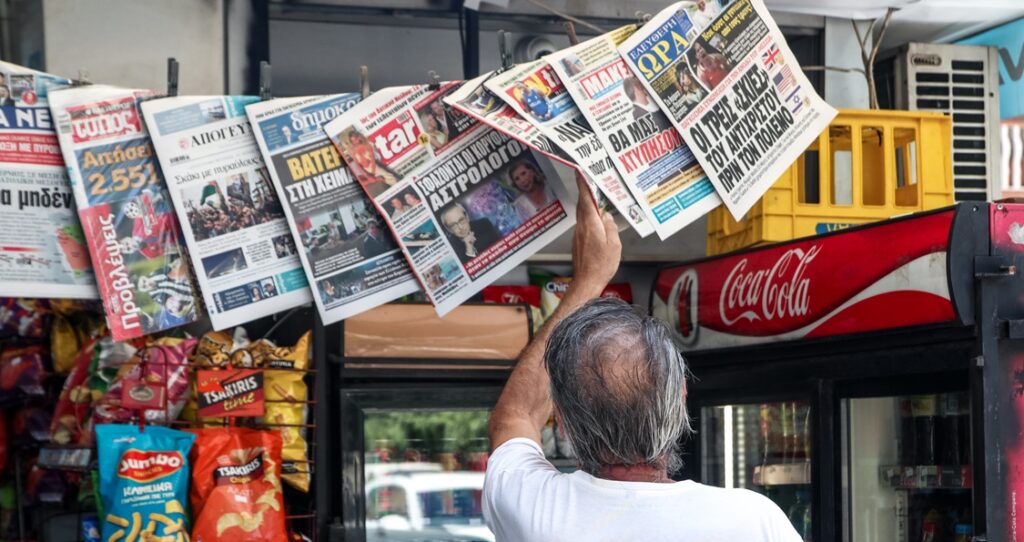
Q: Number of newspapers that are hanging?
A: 9